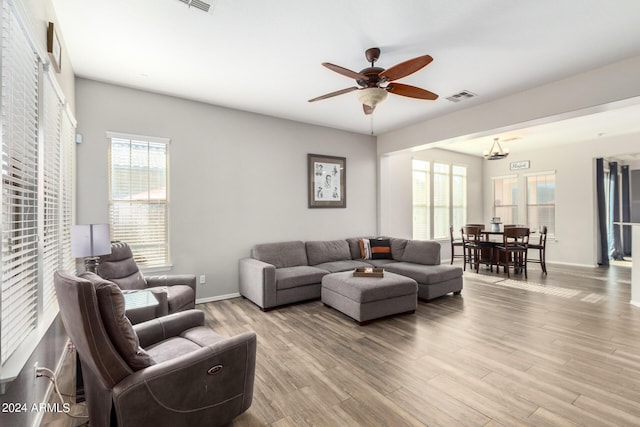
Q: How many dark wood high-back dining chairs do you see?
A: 6